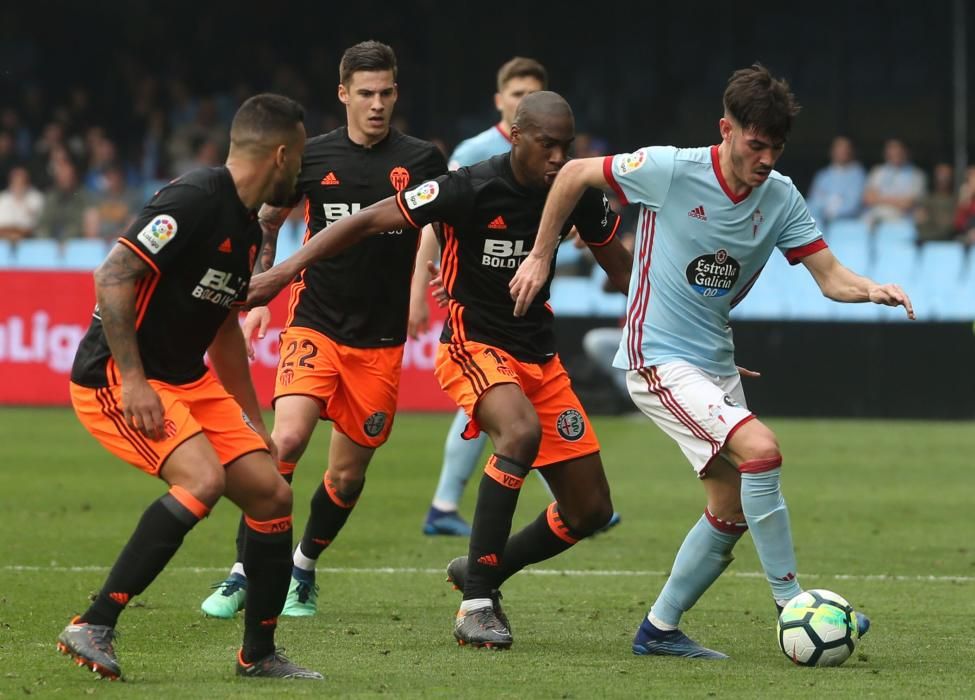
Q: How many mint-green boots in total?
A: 2